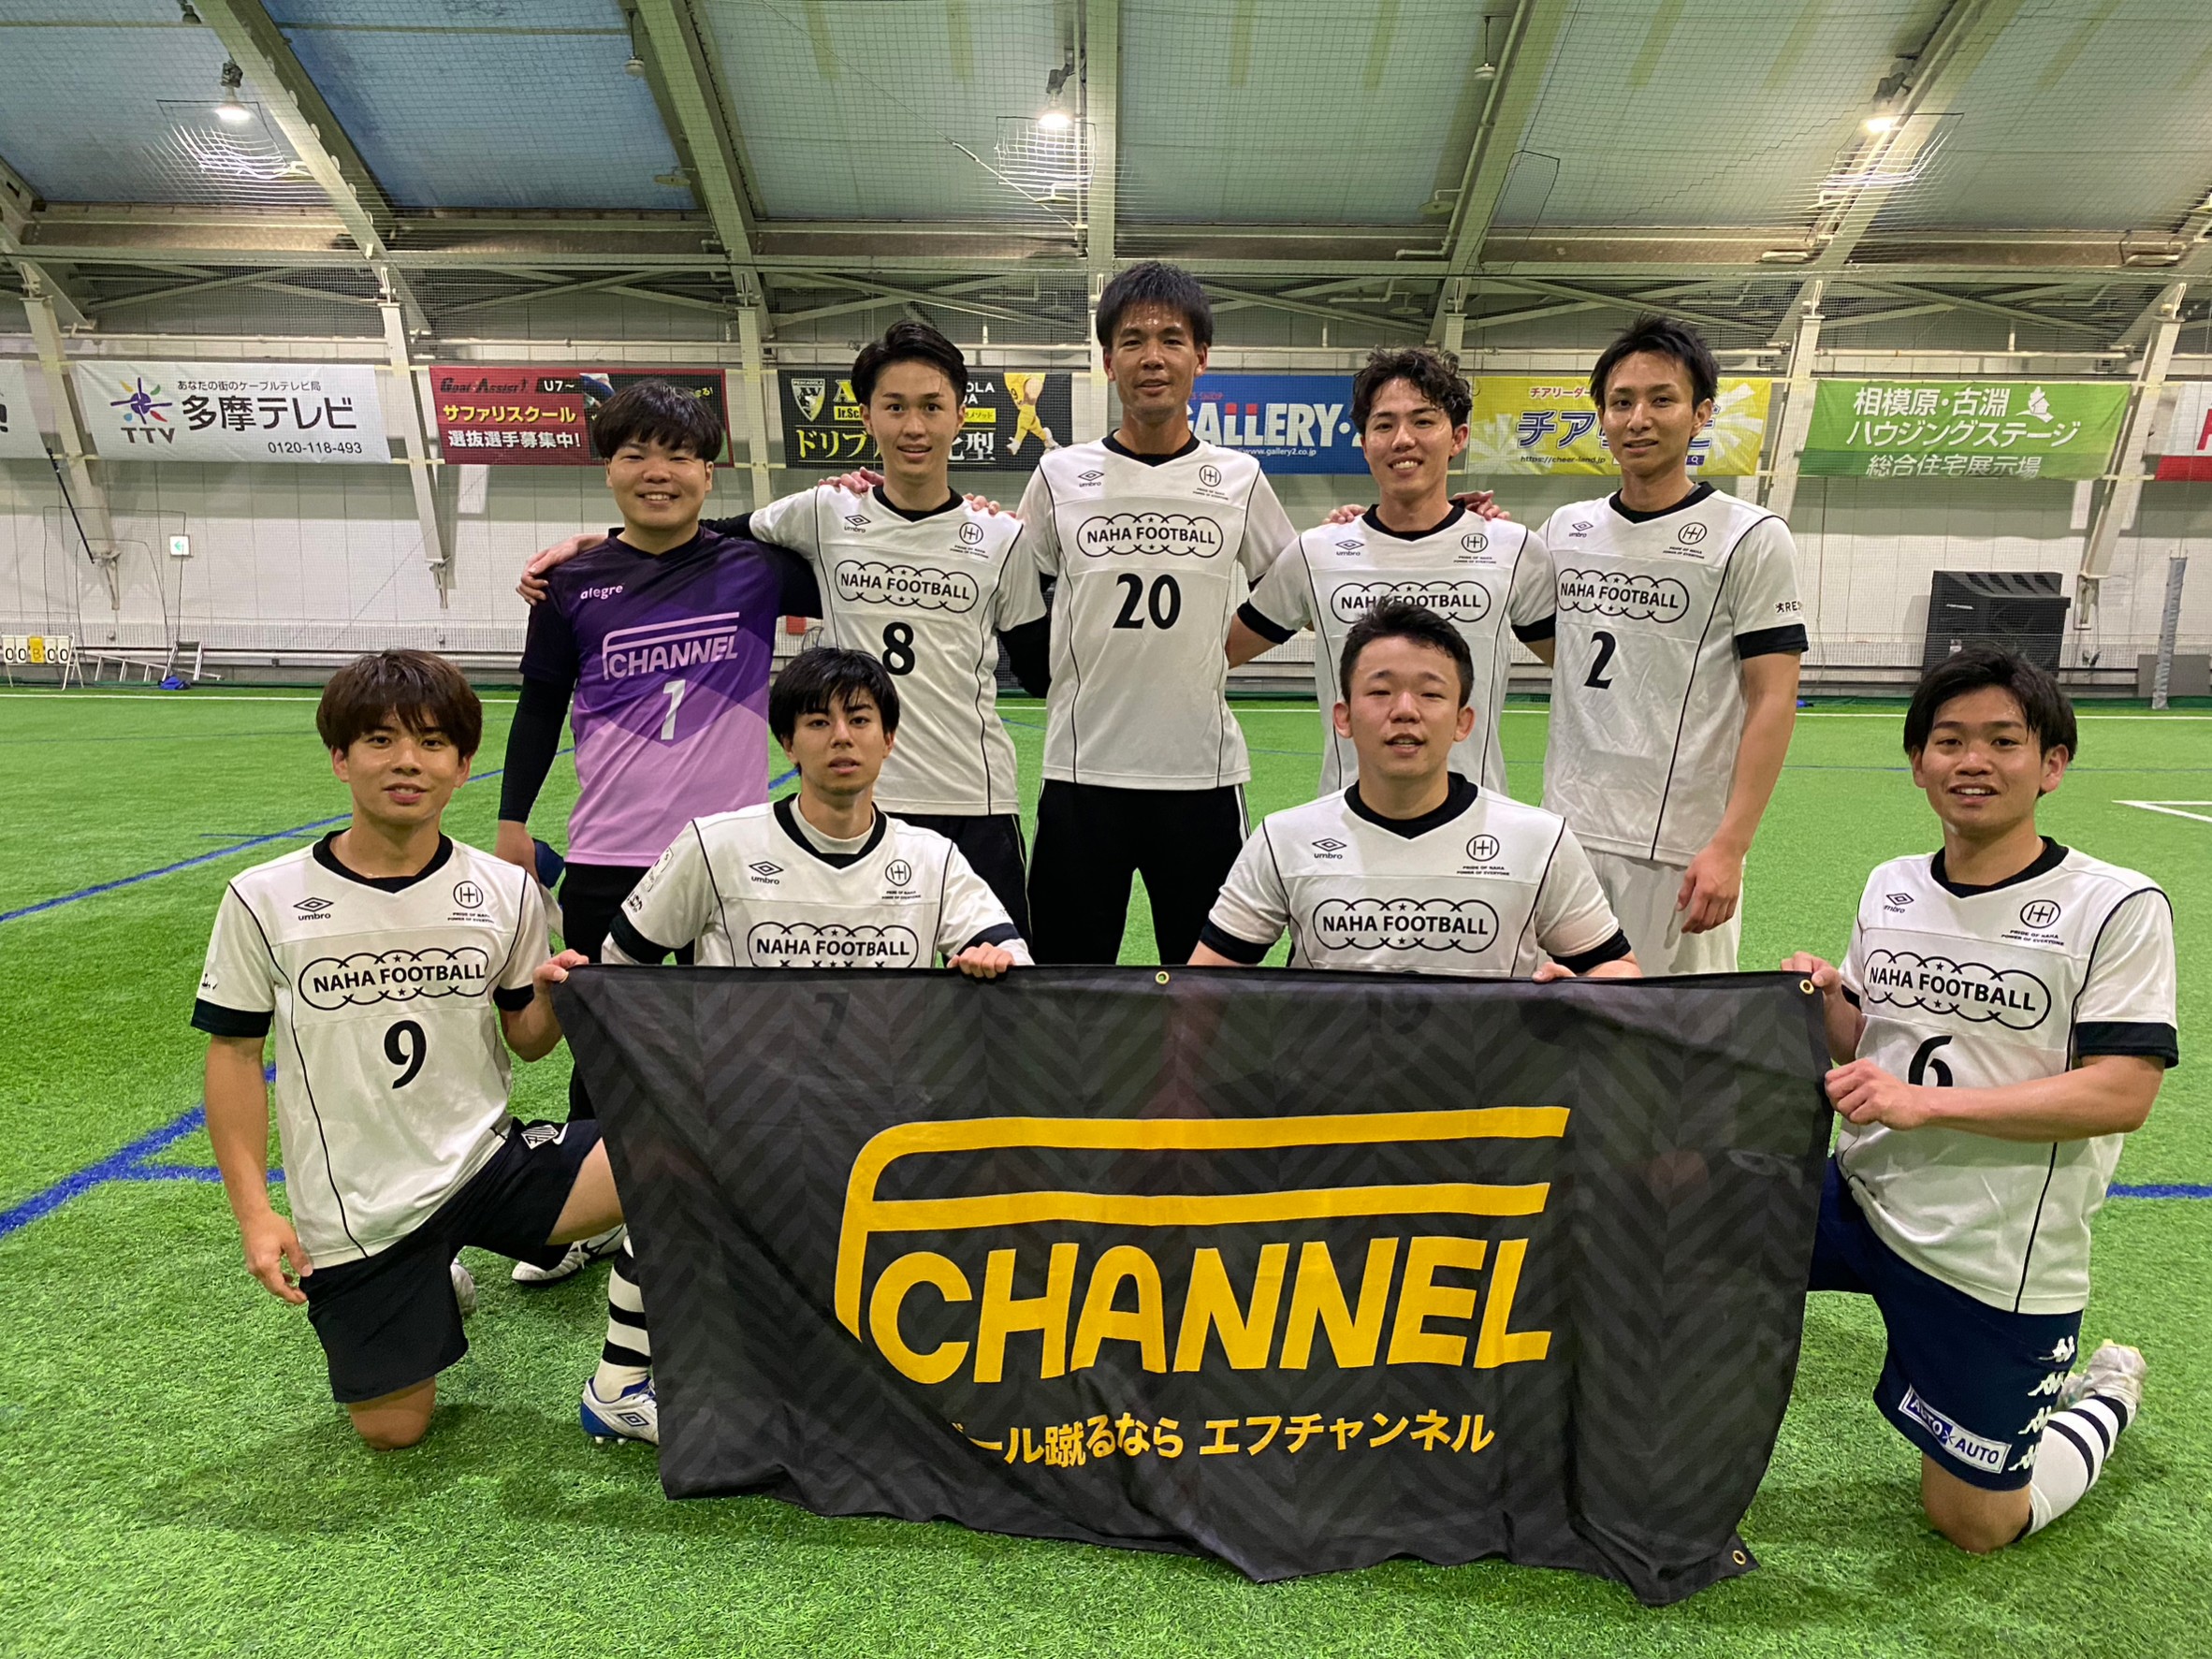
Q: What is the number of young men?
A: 9